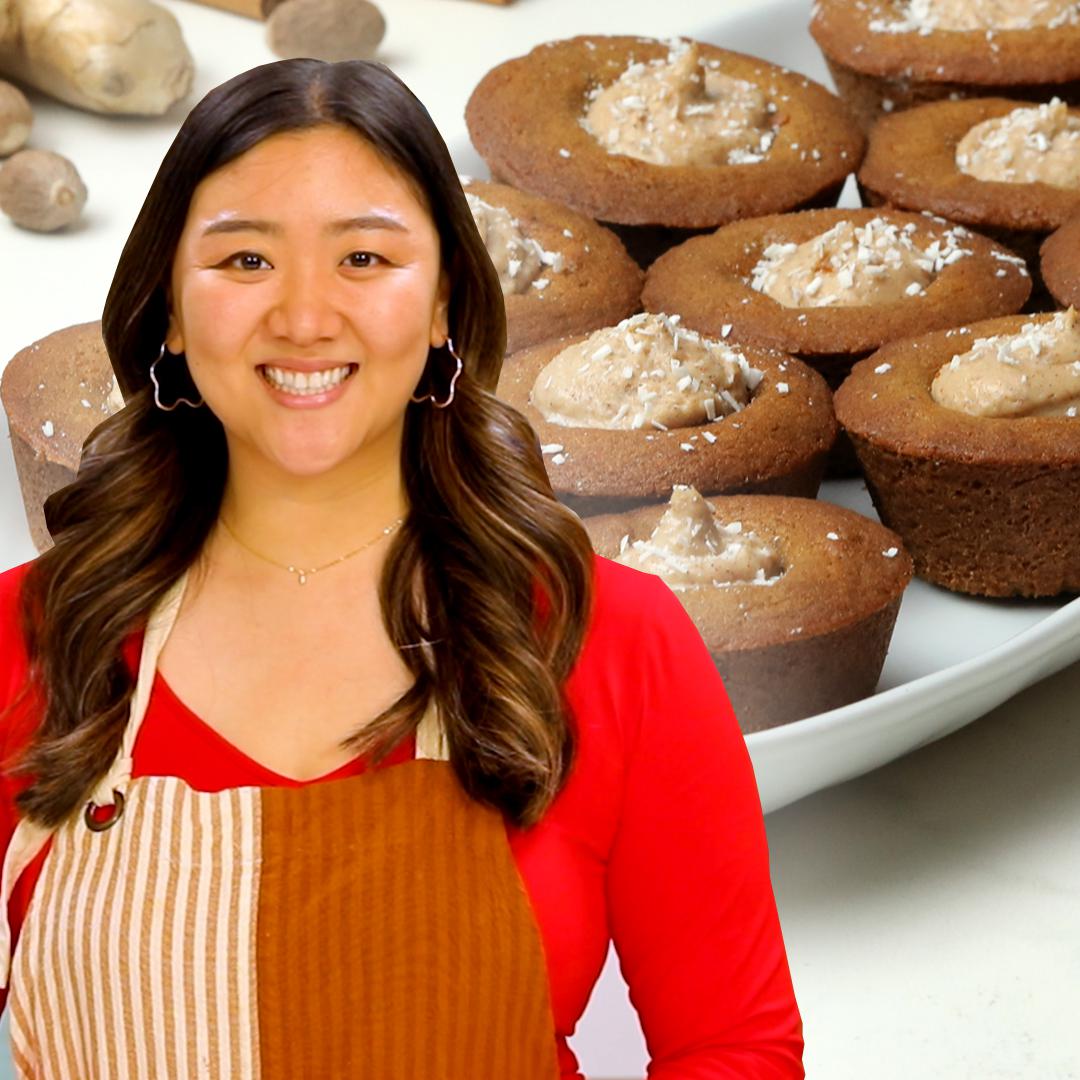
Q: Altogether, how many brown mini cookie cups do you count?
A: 10